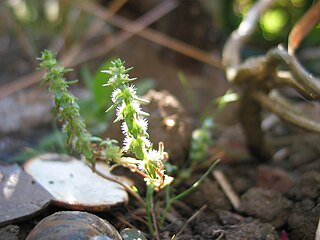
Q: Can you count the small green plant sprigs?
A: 2